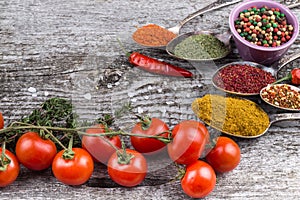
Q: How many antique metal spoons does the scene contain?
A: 5